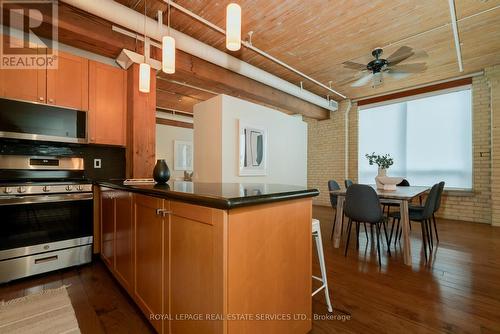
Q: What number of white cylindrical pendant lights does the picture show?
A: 3